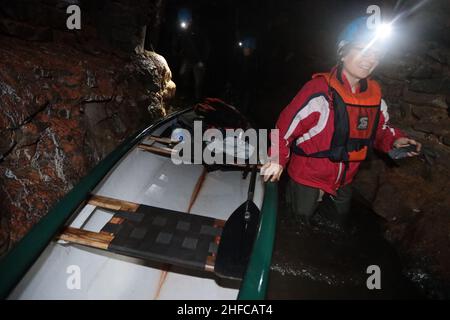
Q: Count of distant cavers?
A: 2